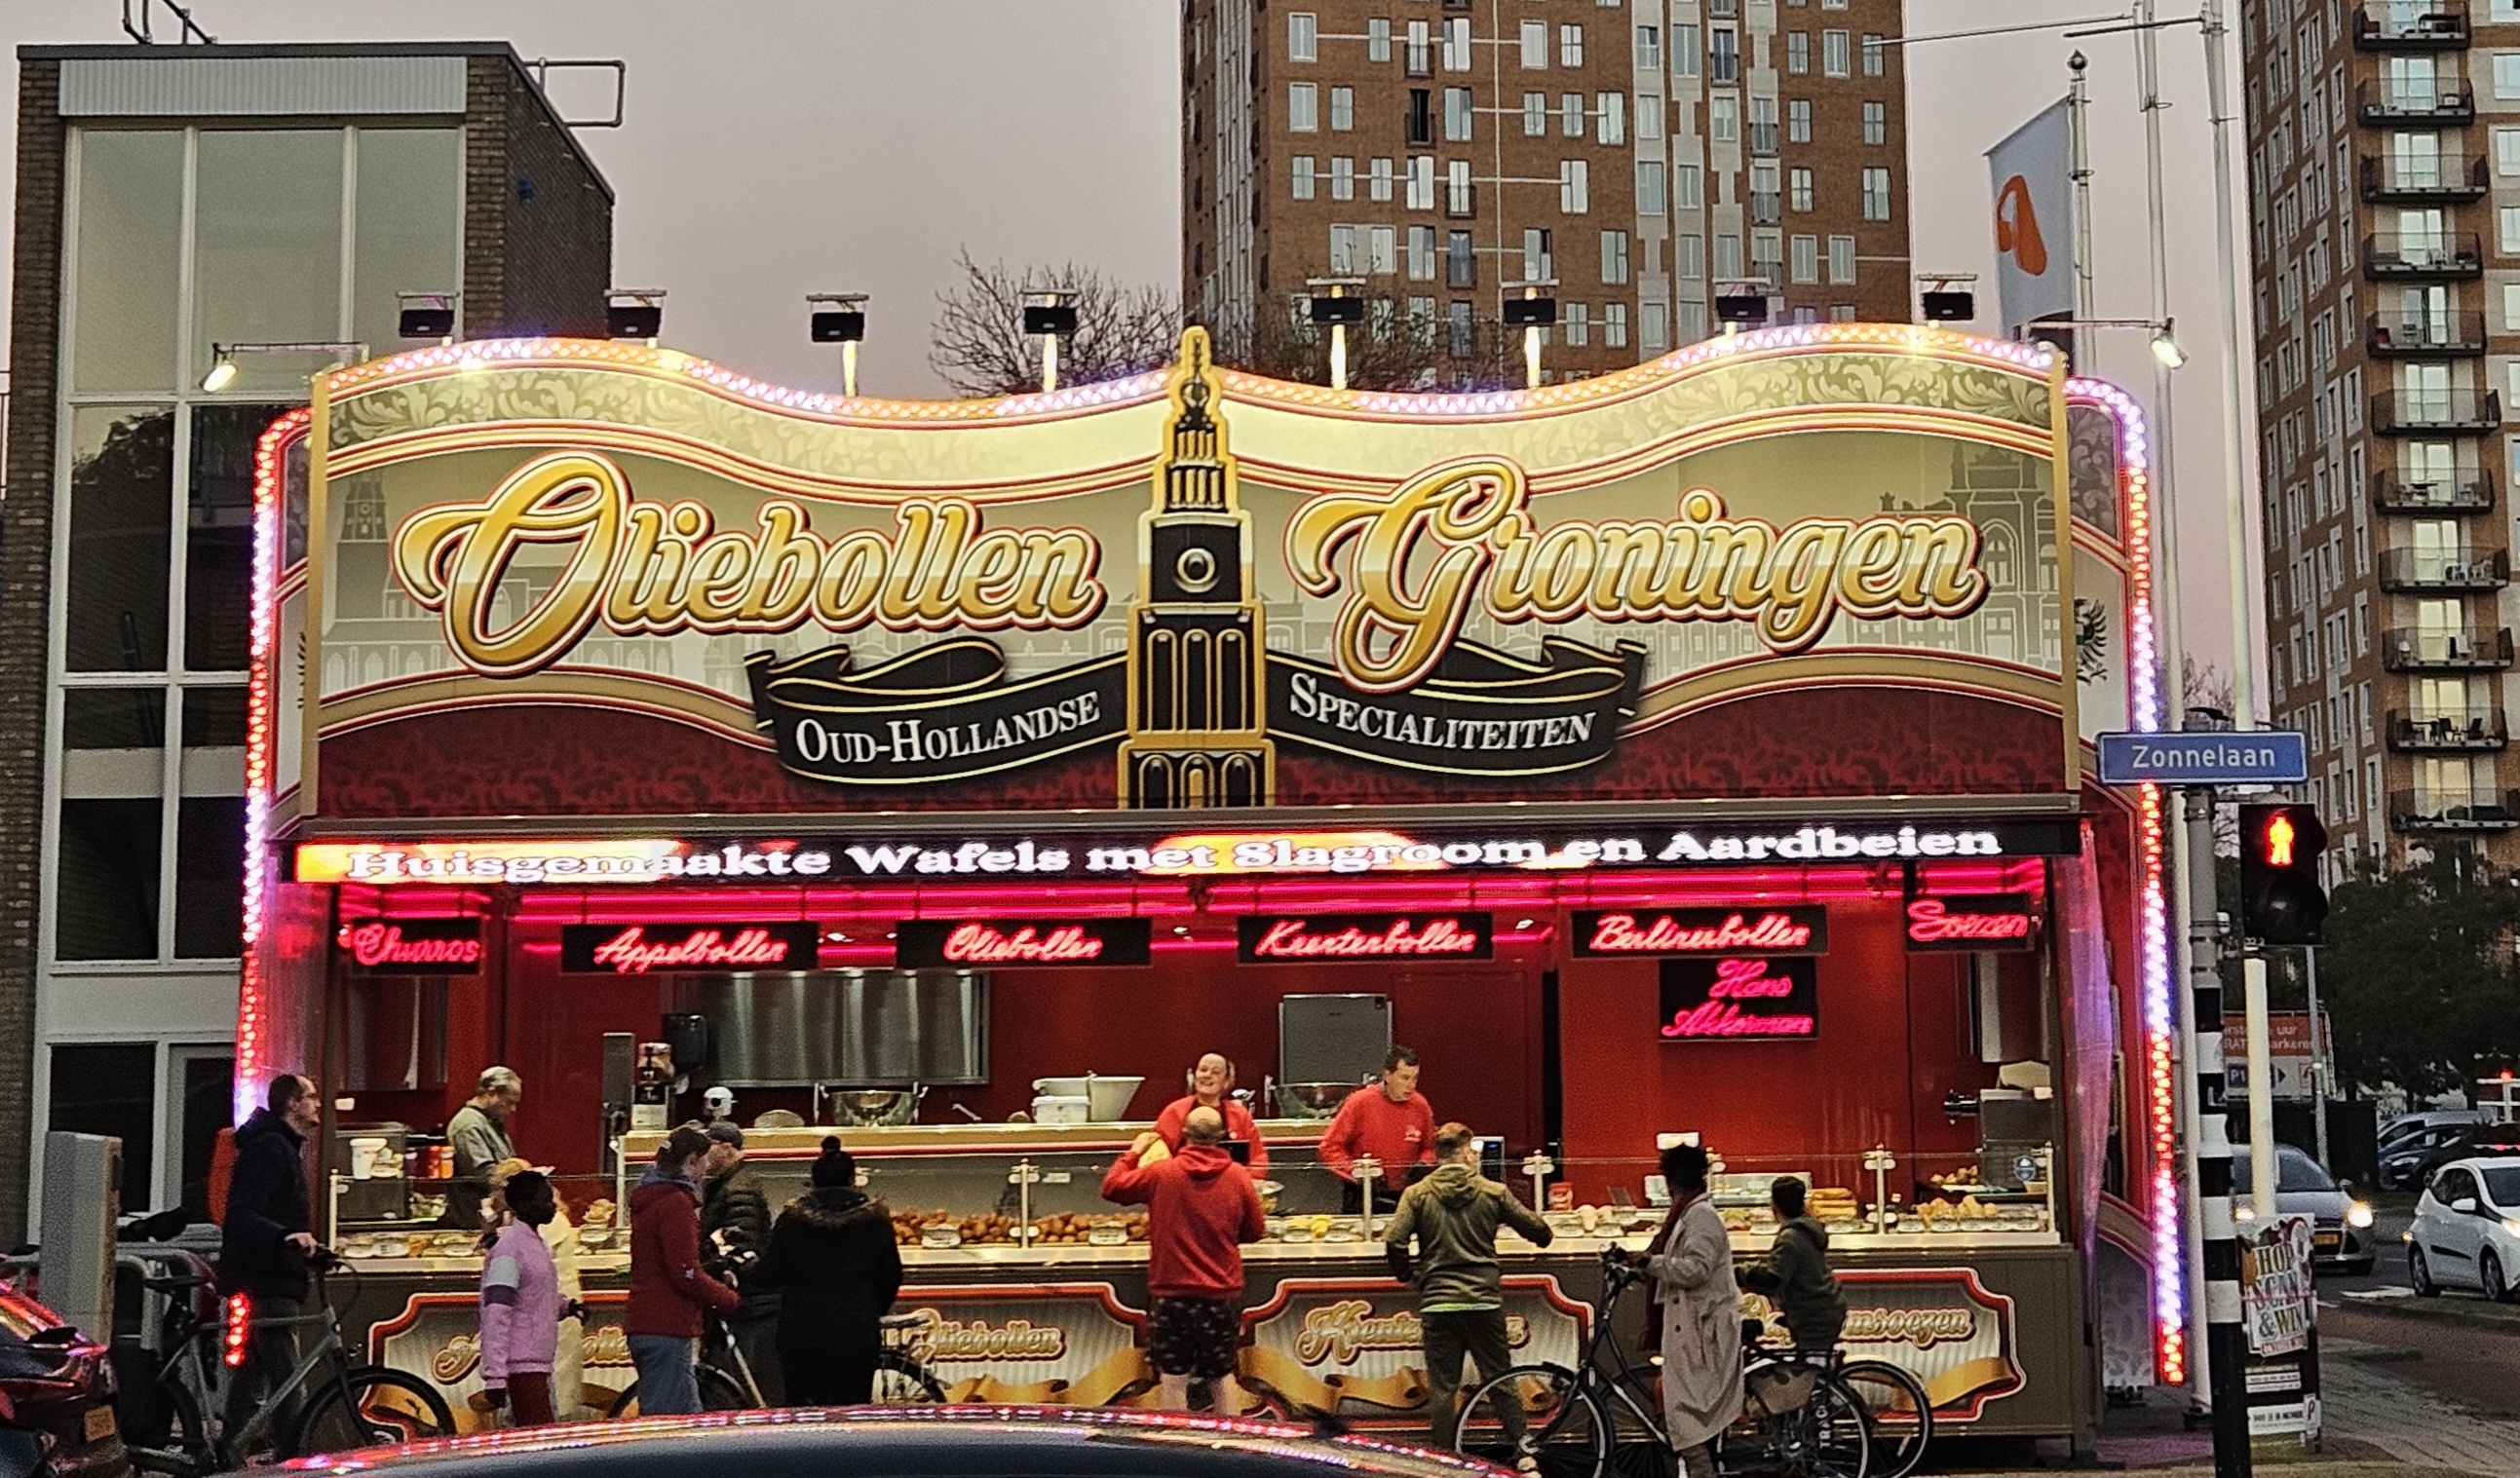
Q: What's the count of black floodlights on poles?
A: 8